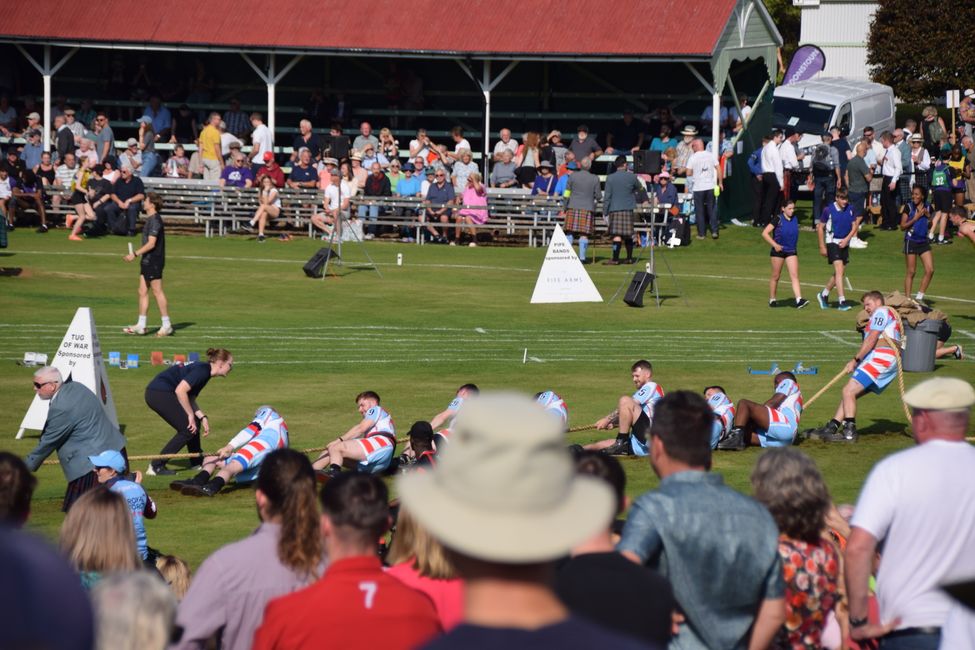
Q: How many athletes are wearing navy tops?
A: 3